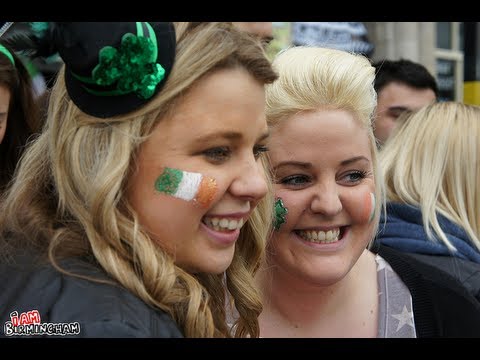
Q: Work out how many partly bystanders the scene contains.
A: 4